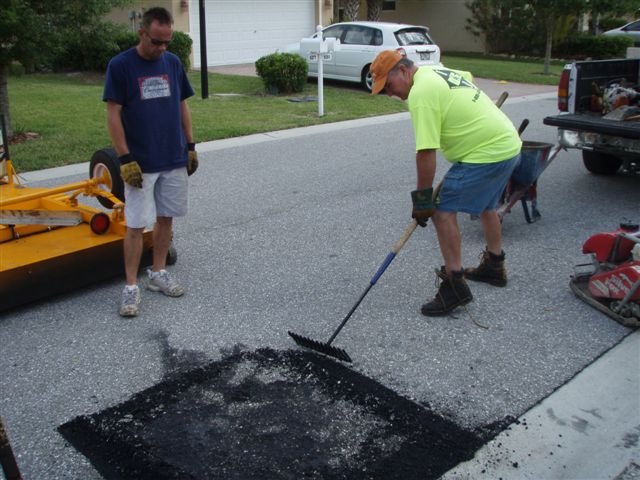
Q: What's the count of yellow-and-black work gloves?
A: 2